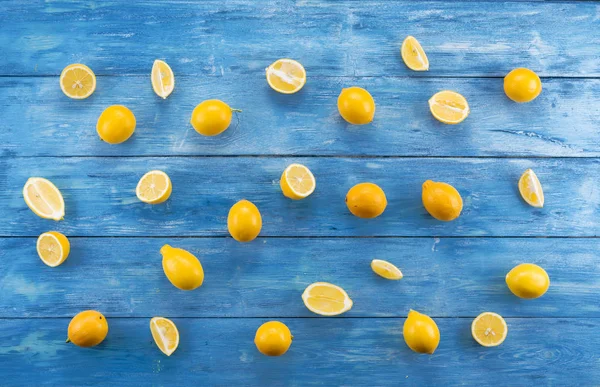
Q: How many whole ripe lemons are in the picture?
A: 12